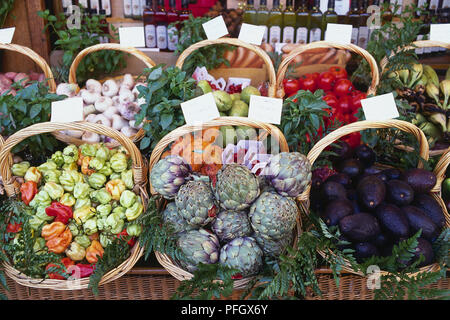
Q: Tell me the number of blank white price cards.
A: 10